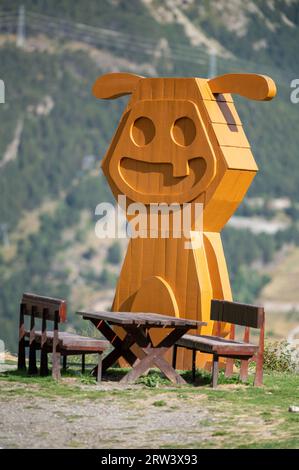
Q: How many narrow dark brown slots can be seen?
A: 1